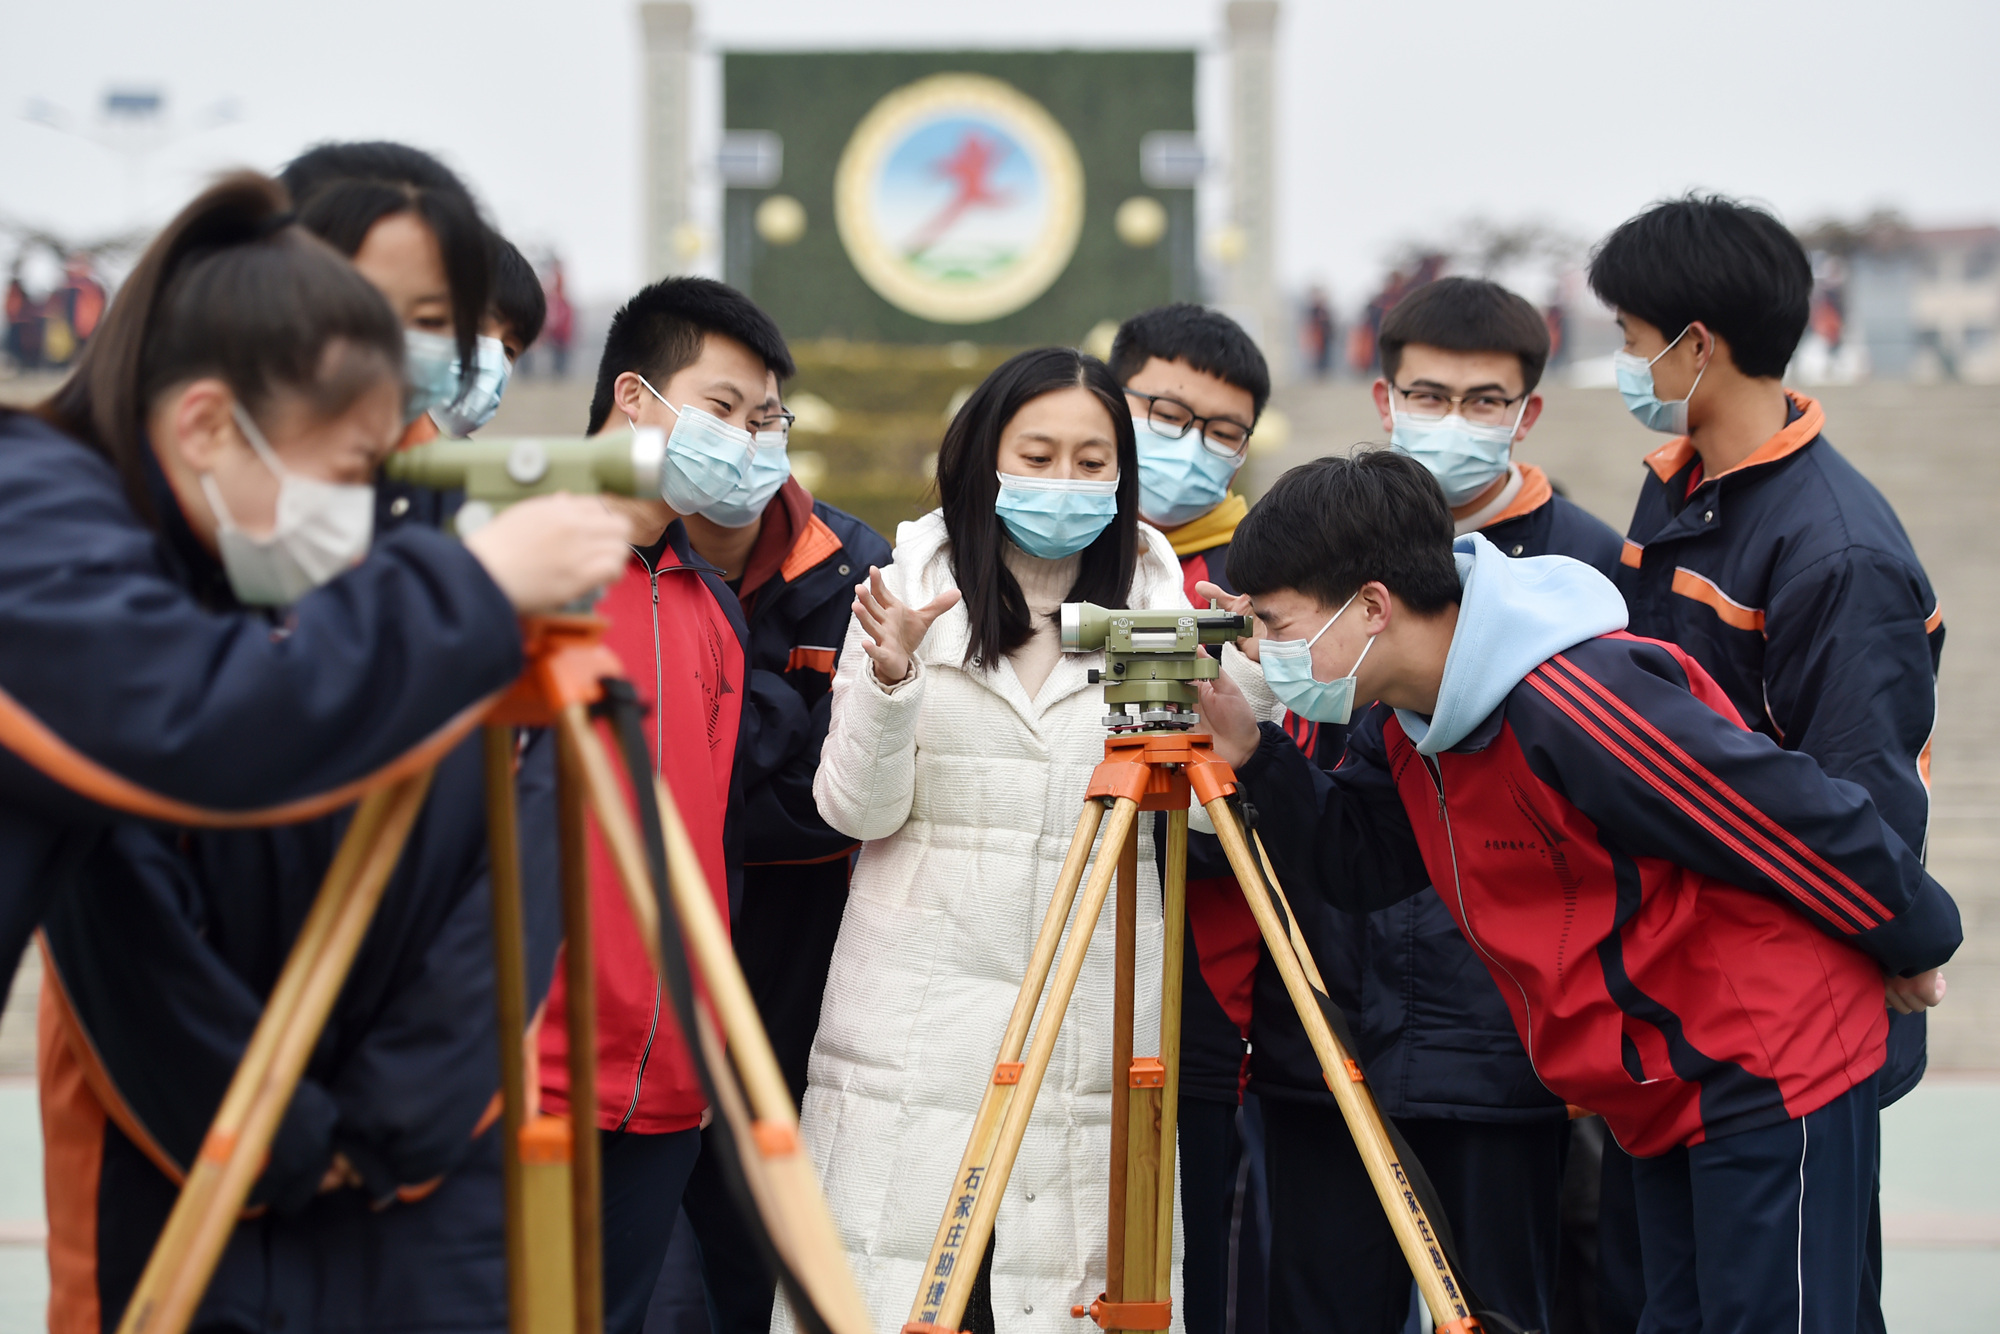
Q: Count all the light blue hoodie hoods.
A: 1